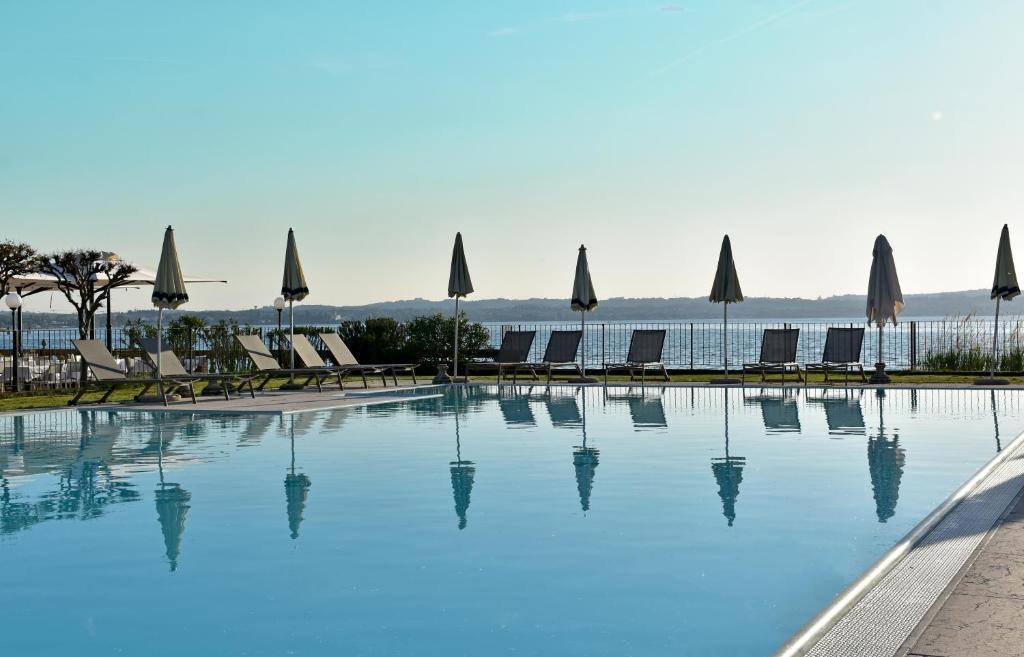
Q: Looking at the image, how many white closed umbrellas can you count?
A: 7